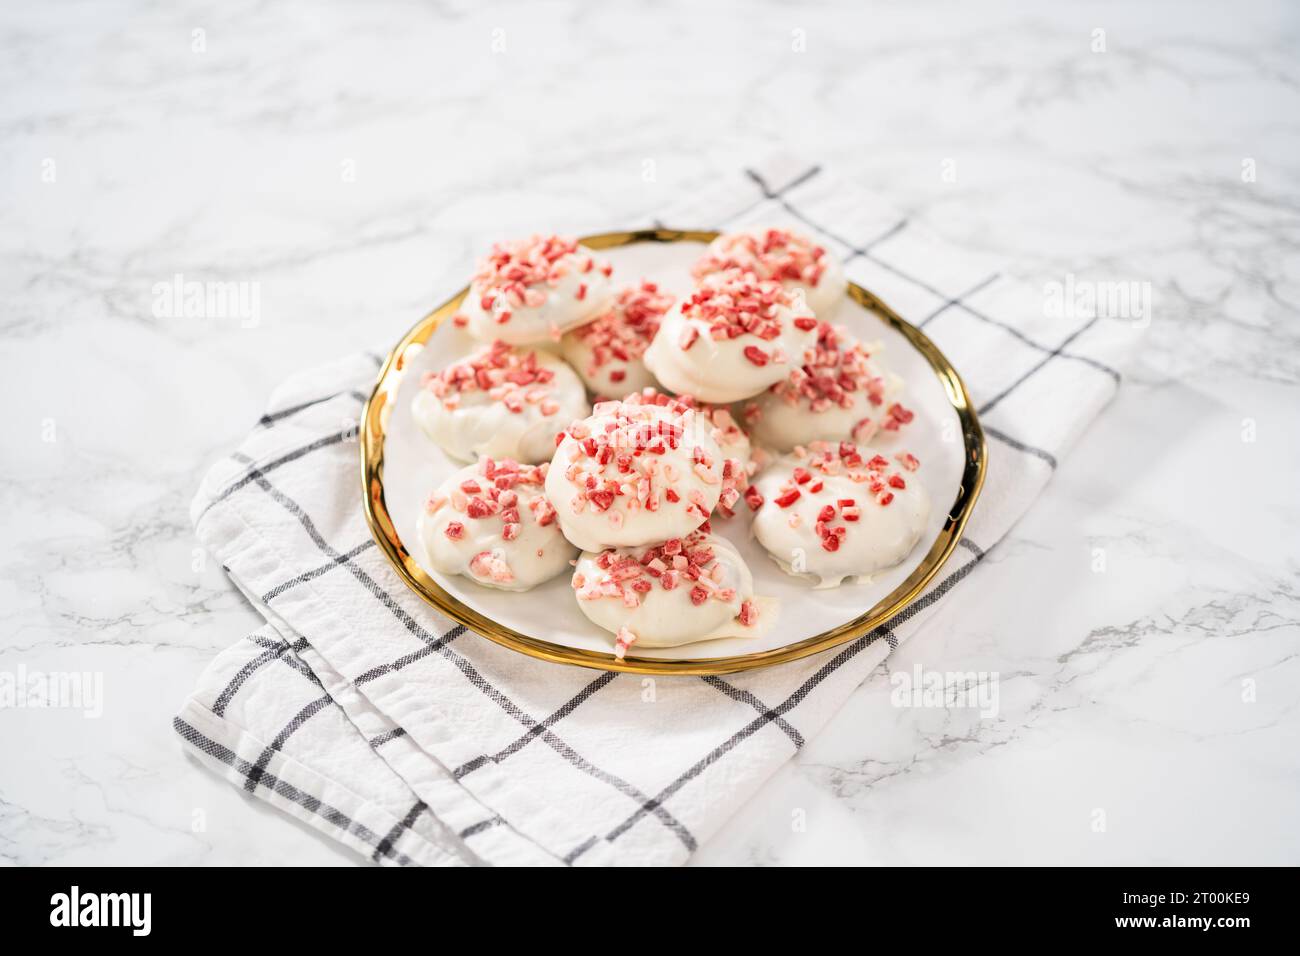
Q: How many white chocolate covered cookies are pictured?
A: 11